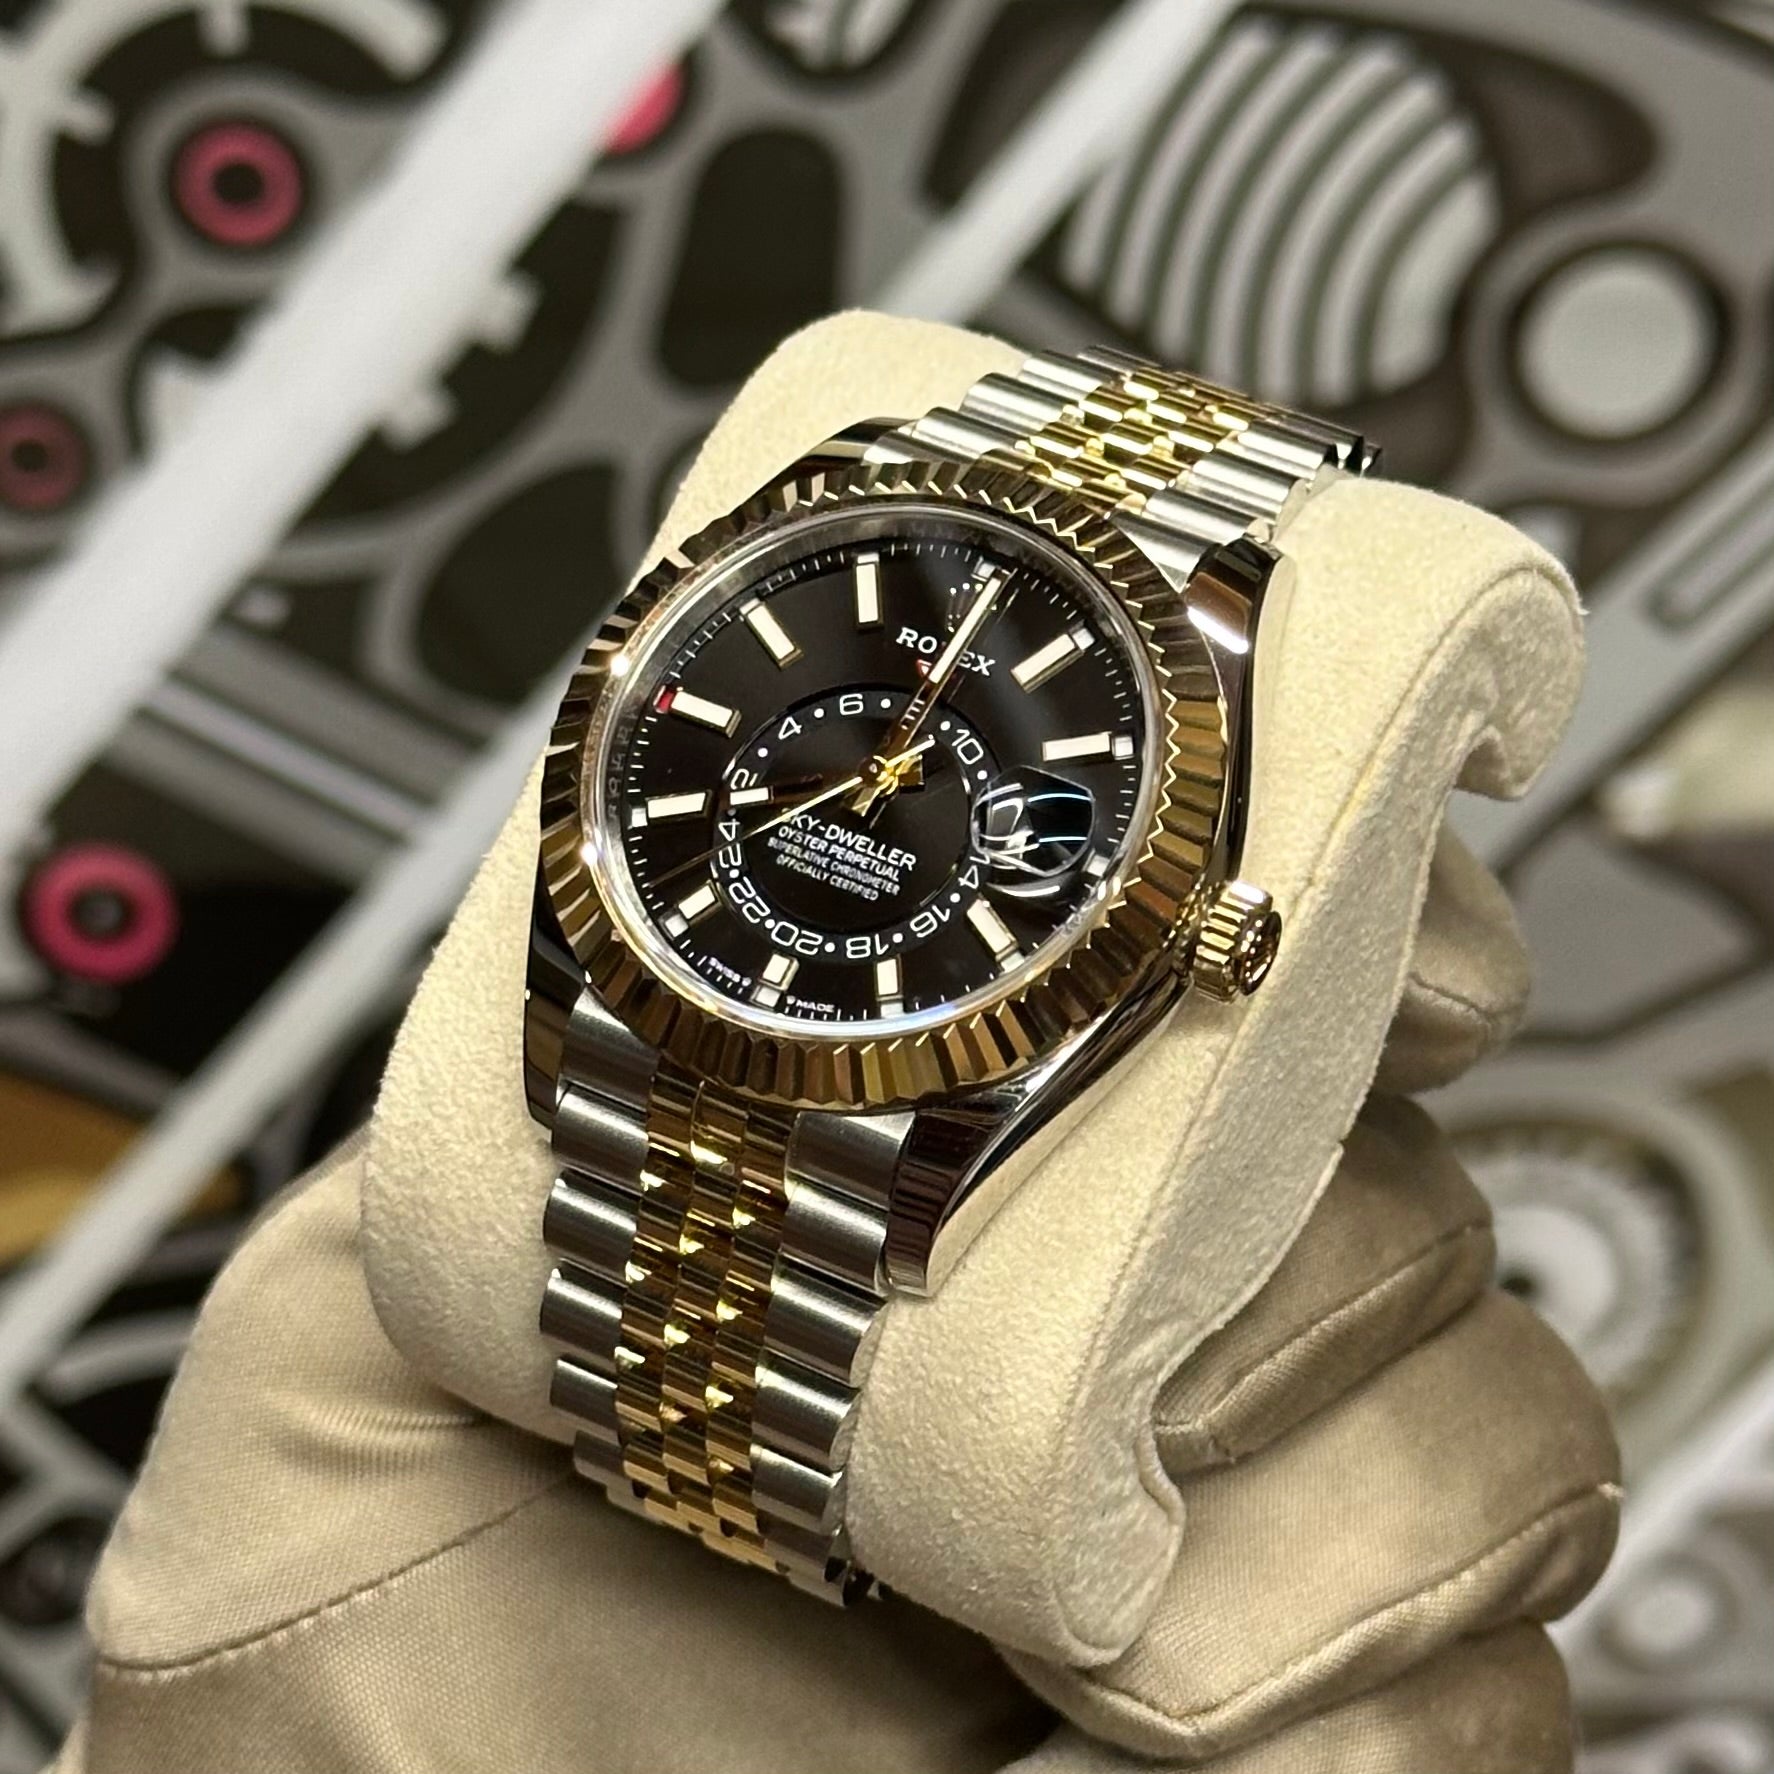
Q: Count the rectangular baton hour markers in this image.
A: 10